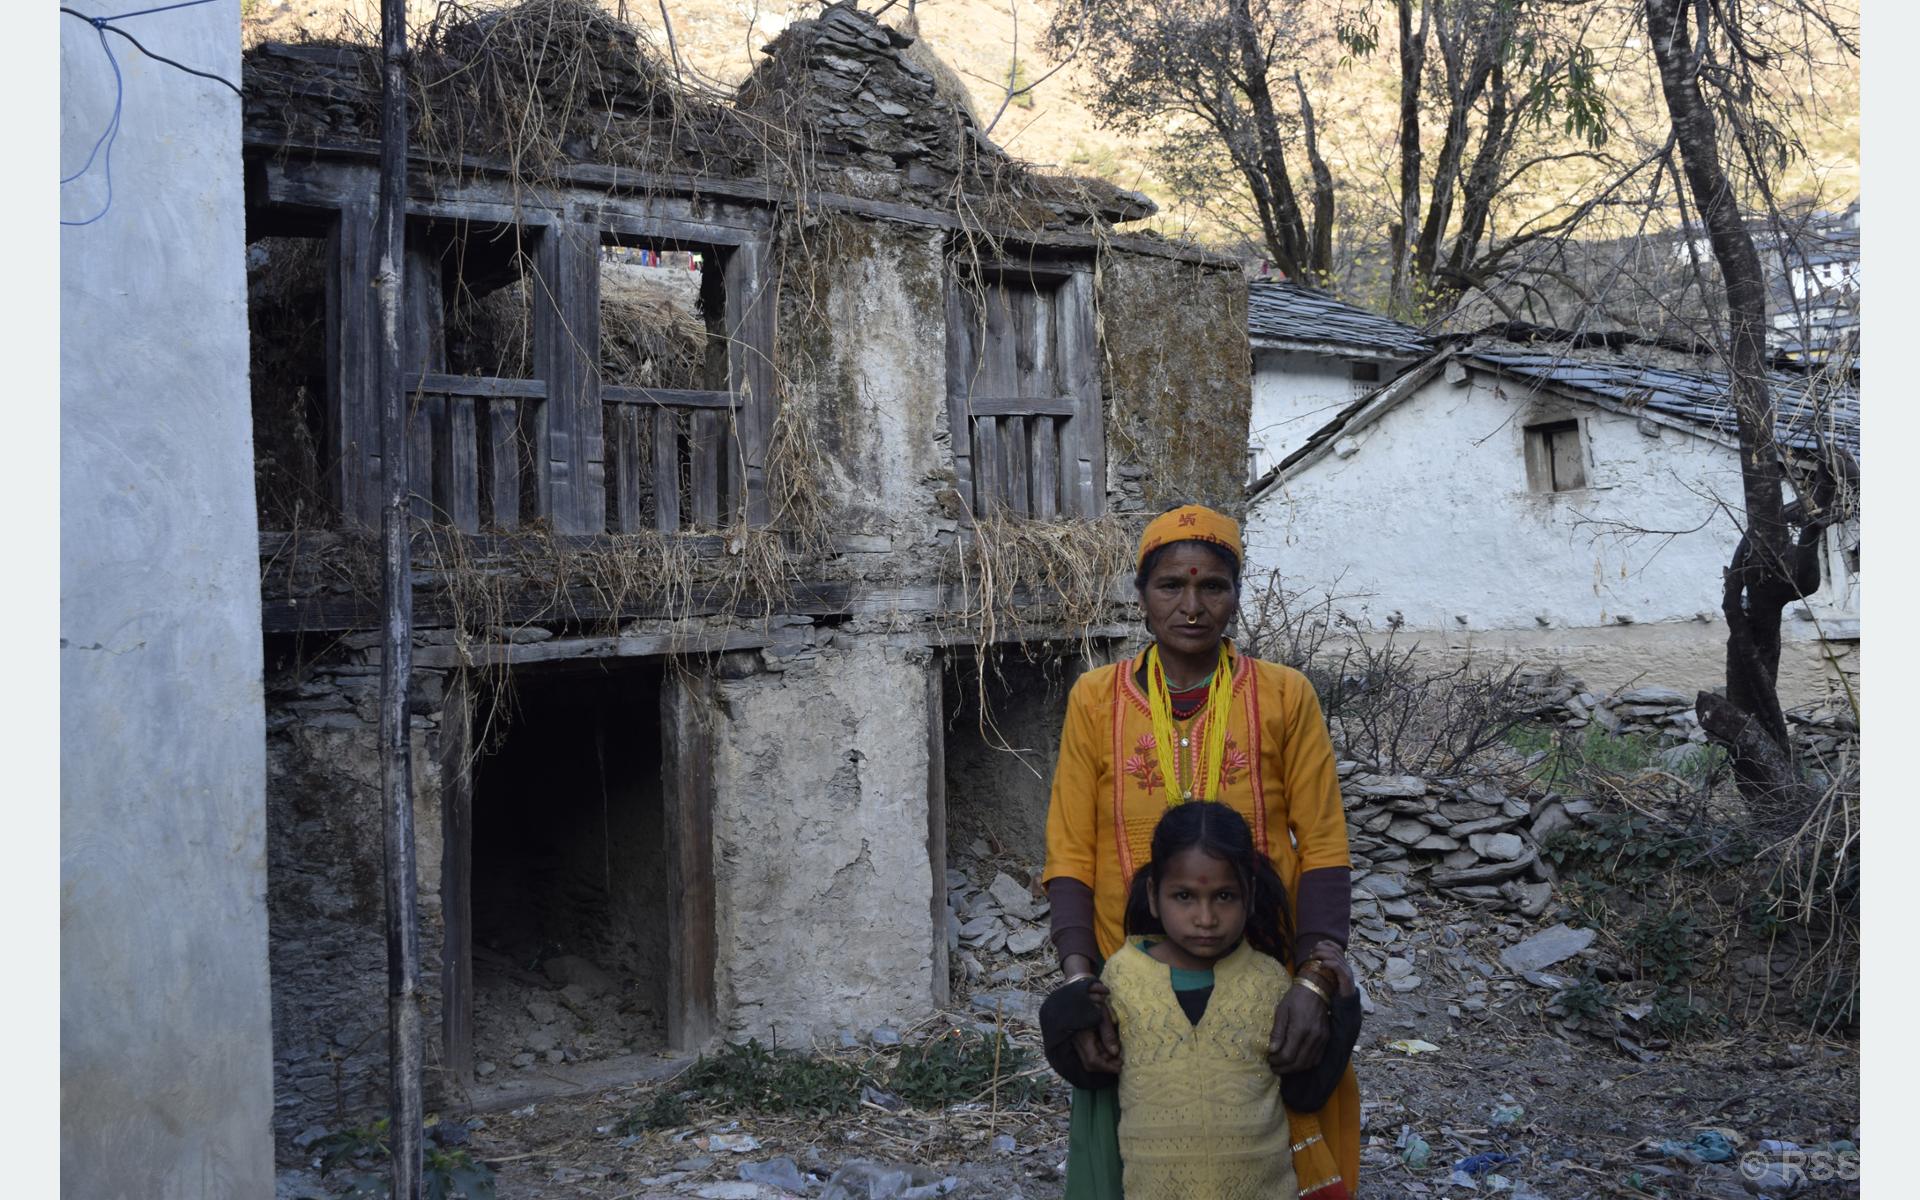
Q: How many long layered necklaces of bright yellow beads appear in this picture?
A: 1